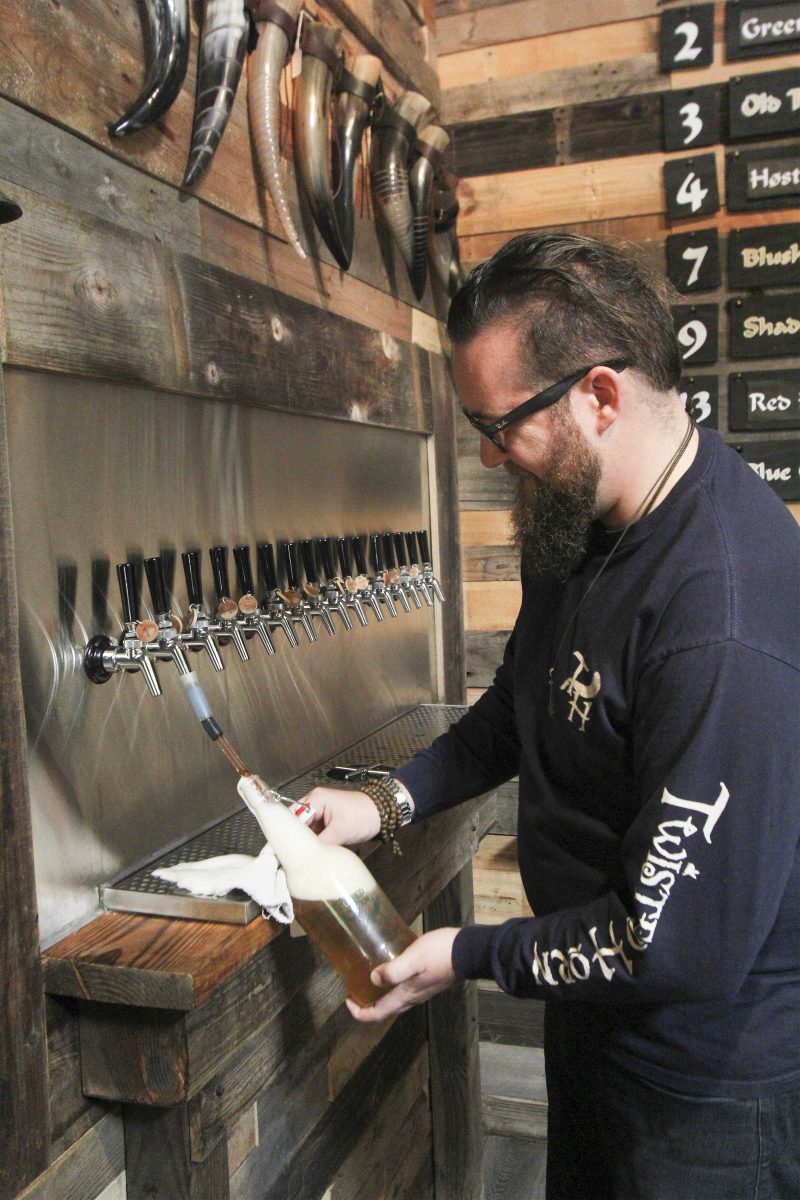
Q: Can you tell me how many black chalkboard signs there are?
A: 13